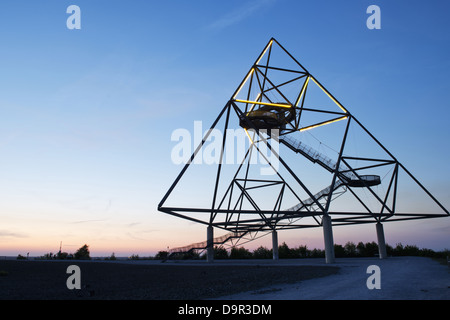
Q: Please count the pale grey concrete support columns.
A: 4